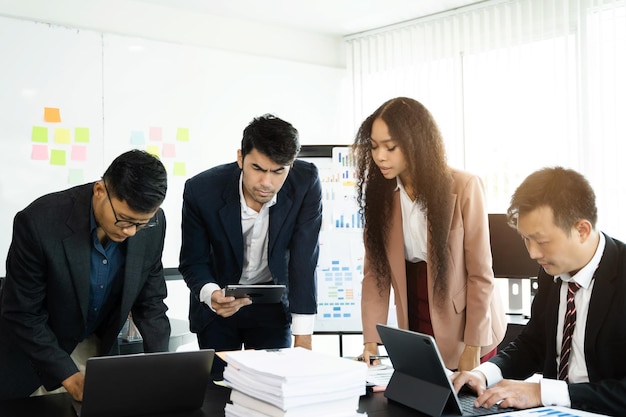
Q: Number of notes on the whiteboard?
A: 14